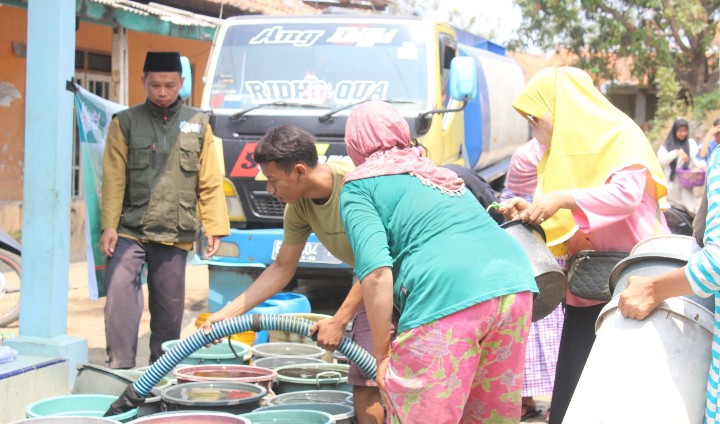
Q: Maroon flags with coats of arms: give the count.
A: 0